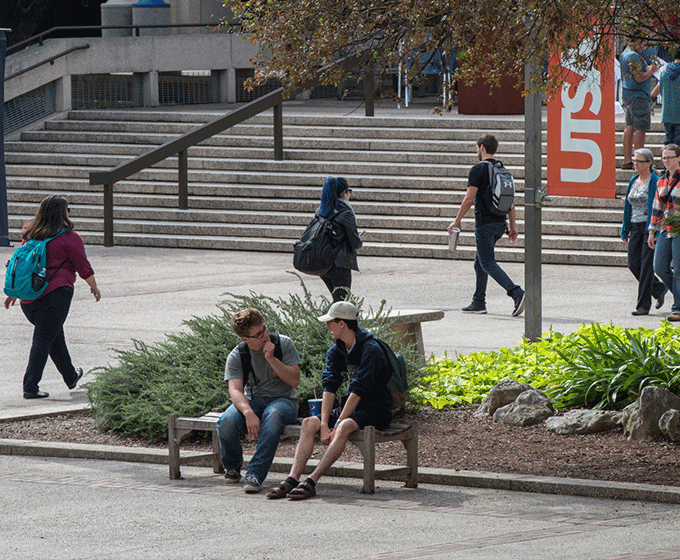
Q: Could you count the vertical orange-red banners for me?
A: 1